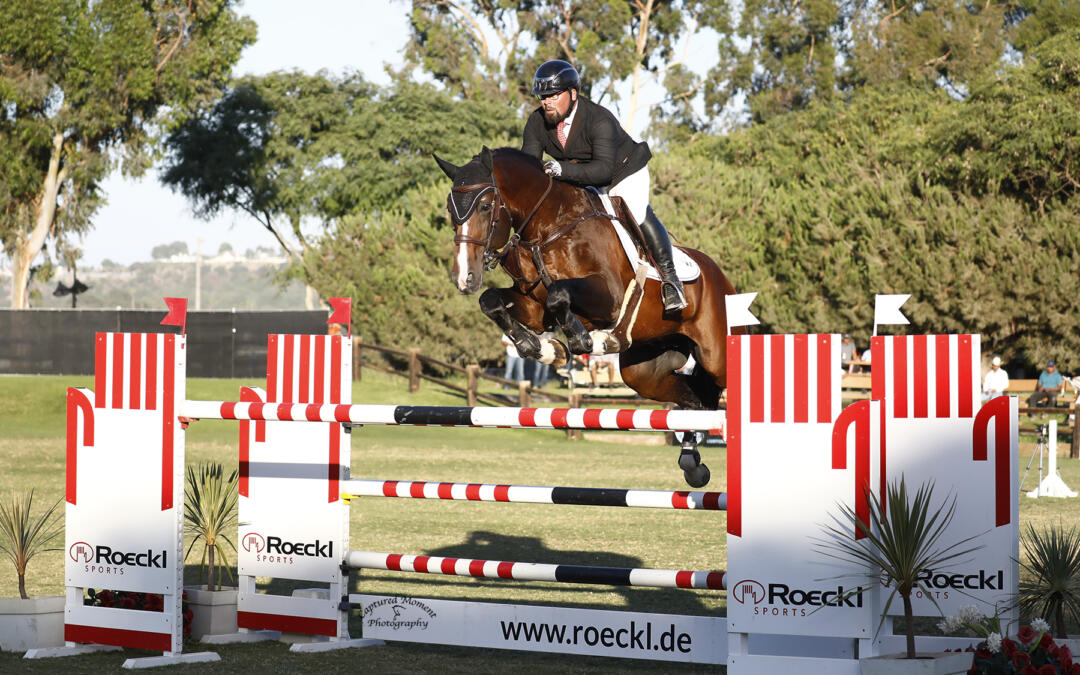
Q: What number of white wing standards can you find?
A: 4